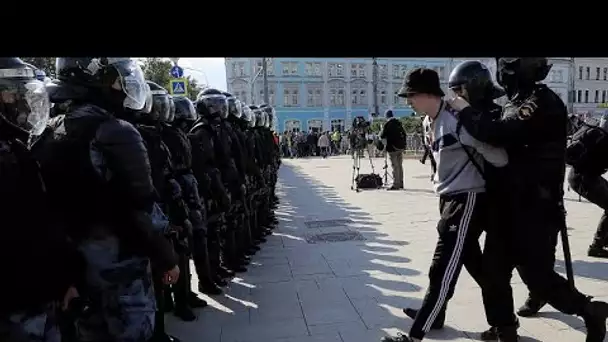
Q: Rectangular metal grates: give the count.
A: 2